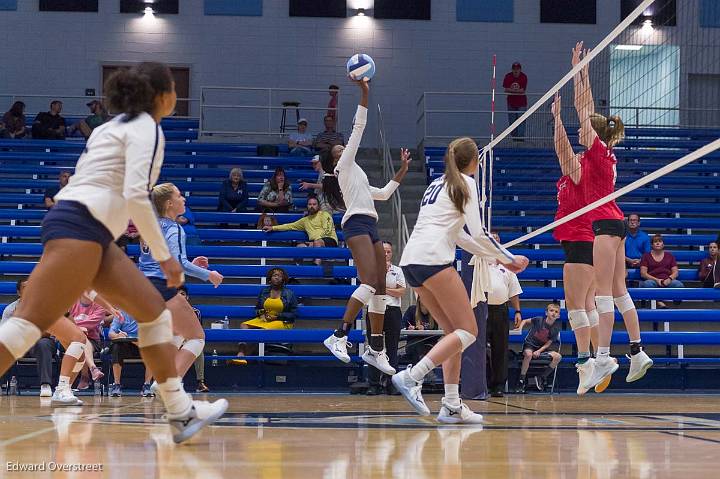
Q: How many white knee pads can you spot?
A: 13